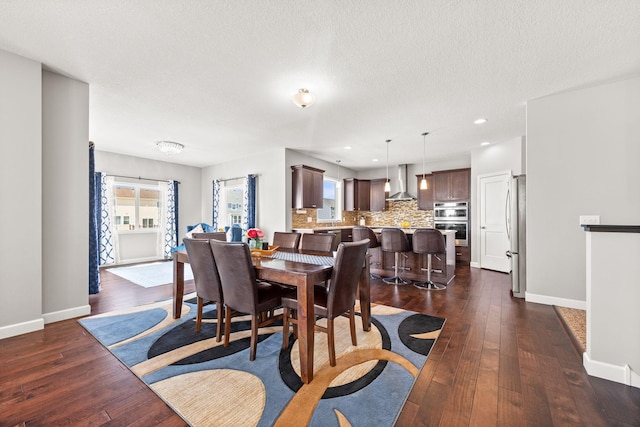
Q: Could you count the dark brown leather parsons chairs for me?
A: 6